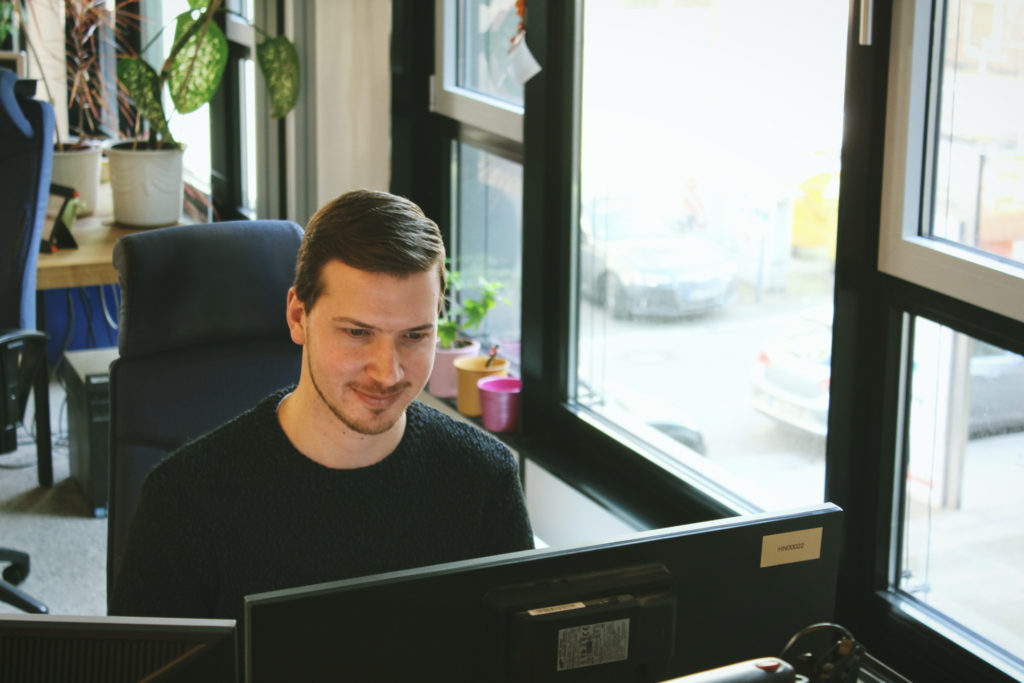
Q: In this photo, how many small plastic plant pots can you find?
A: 3